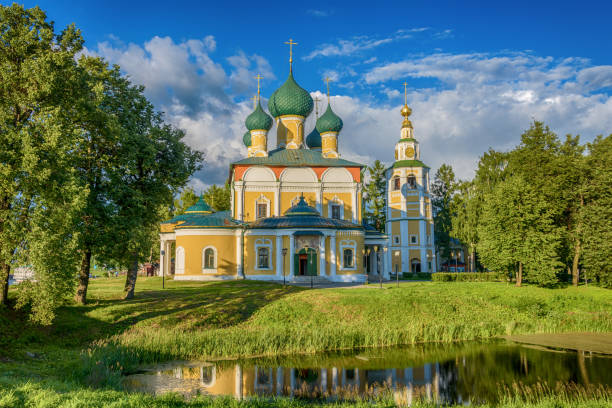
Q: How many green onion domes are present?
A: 5